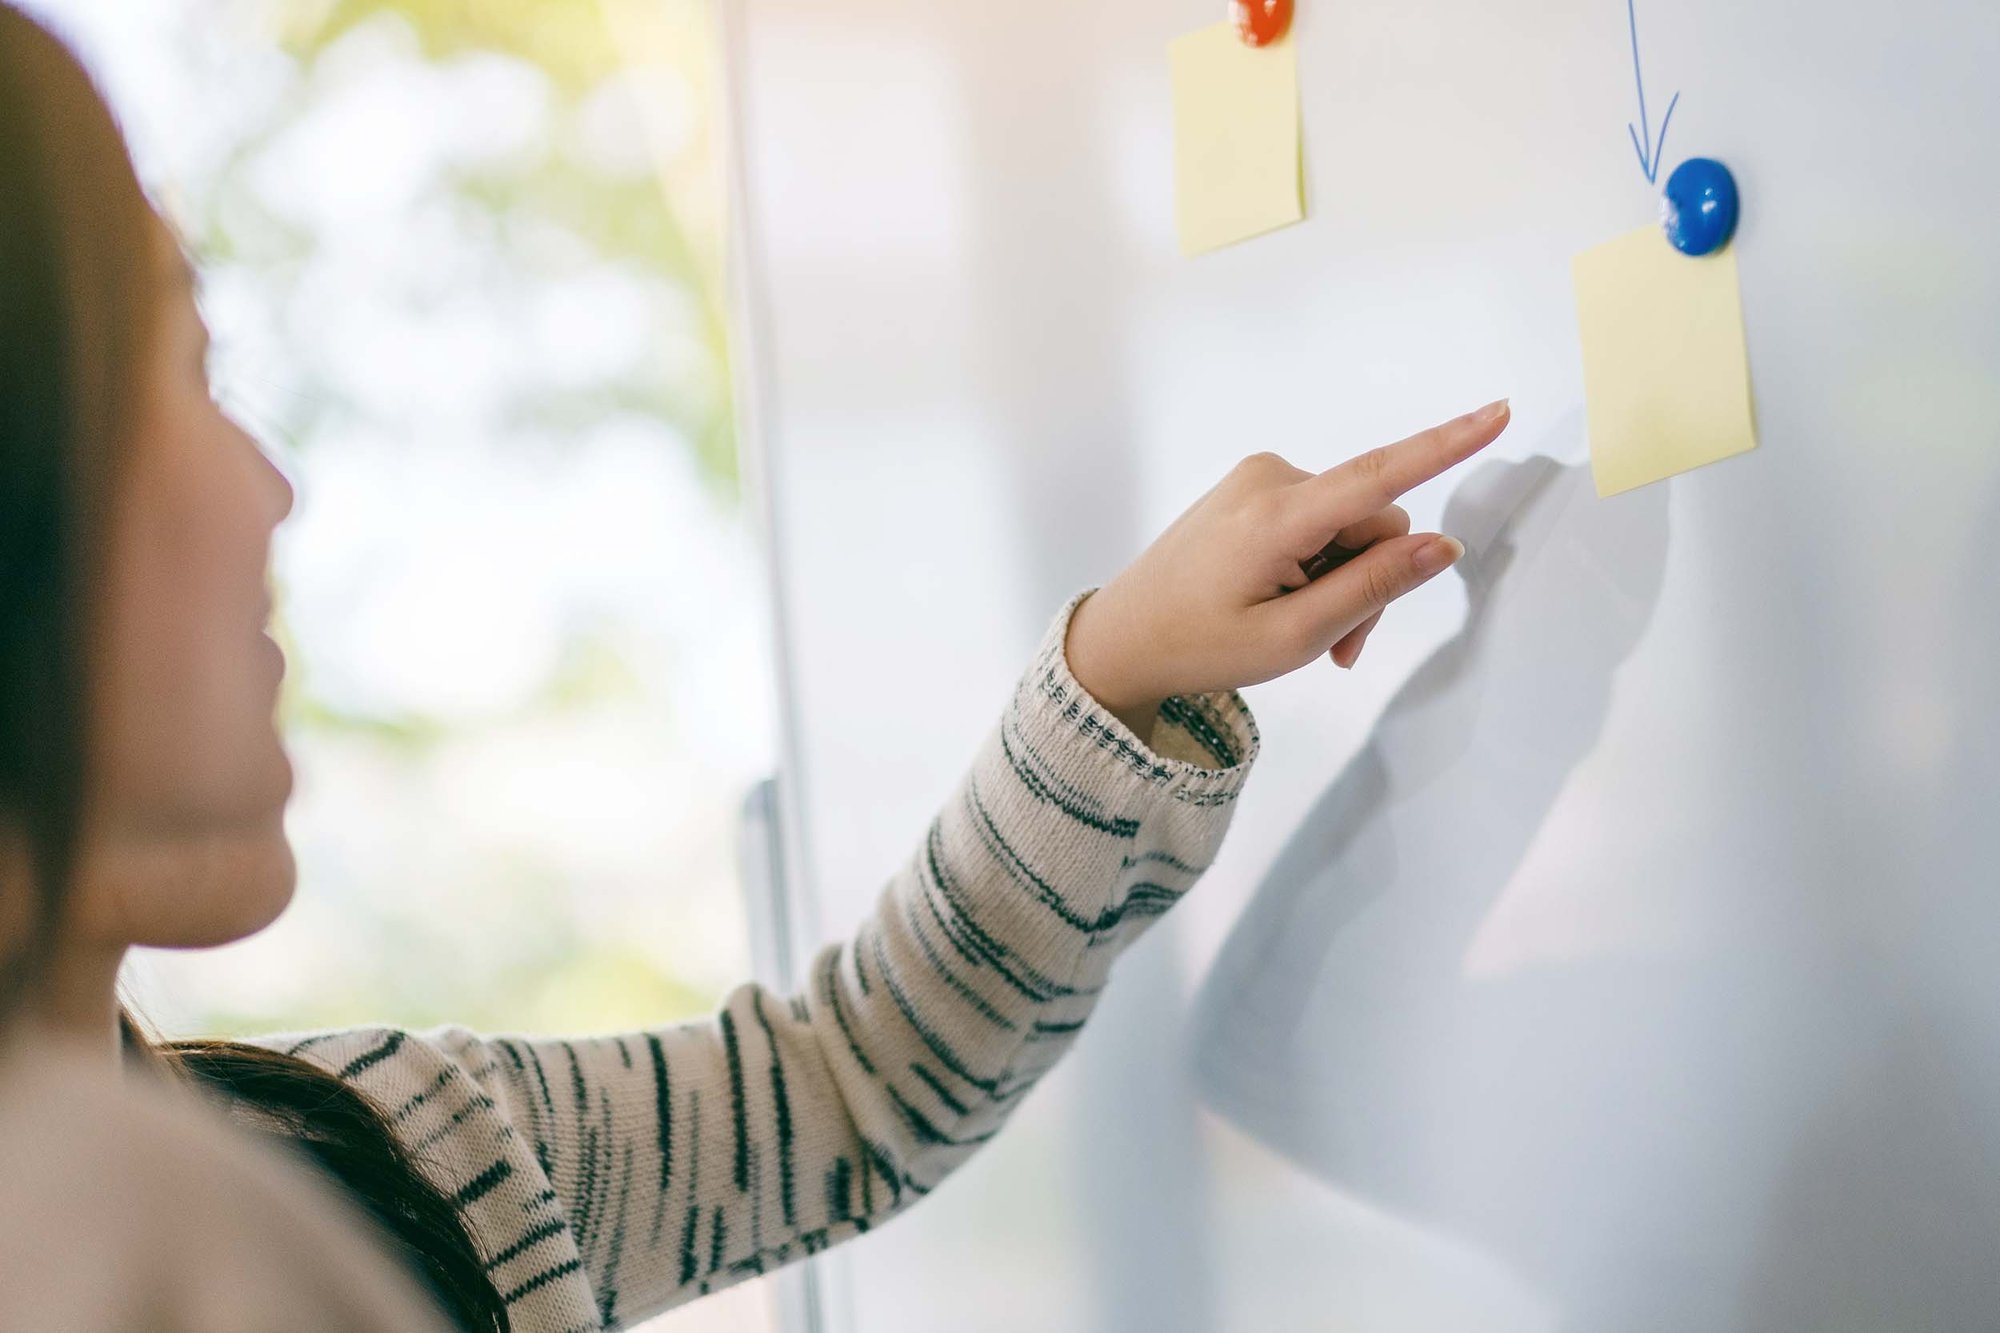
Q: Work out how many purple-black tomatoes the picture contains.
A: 0